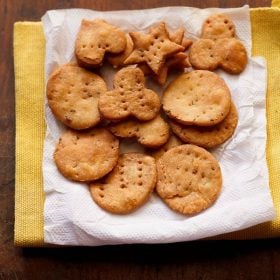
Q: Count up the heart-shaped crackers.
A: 1